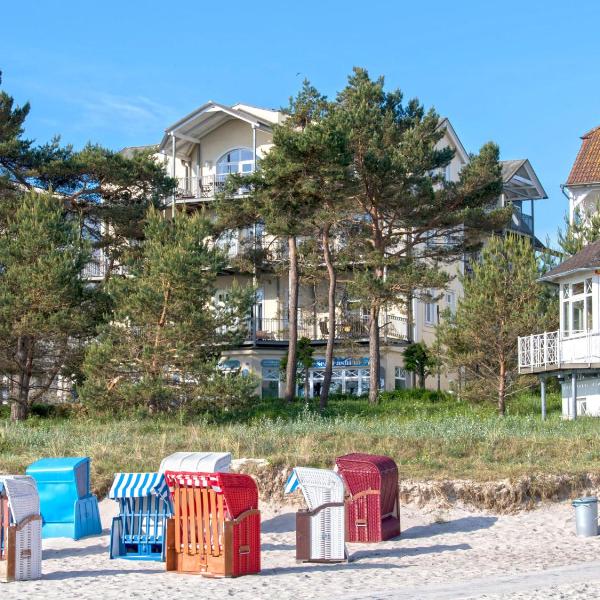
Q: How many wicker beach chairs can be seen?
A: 7